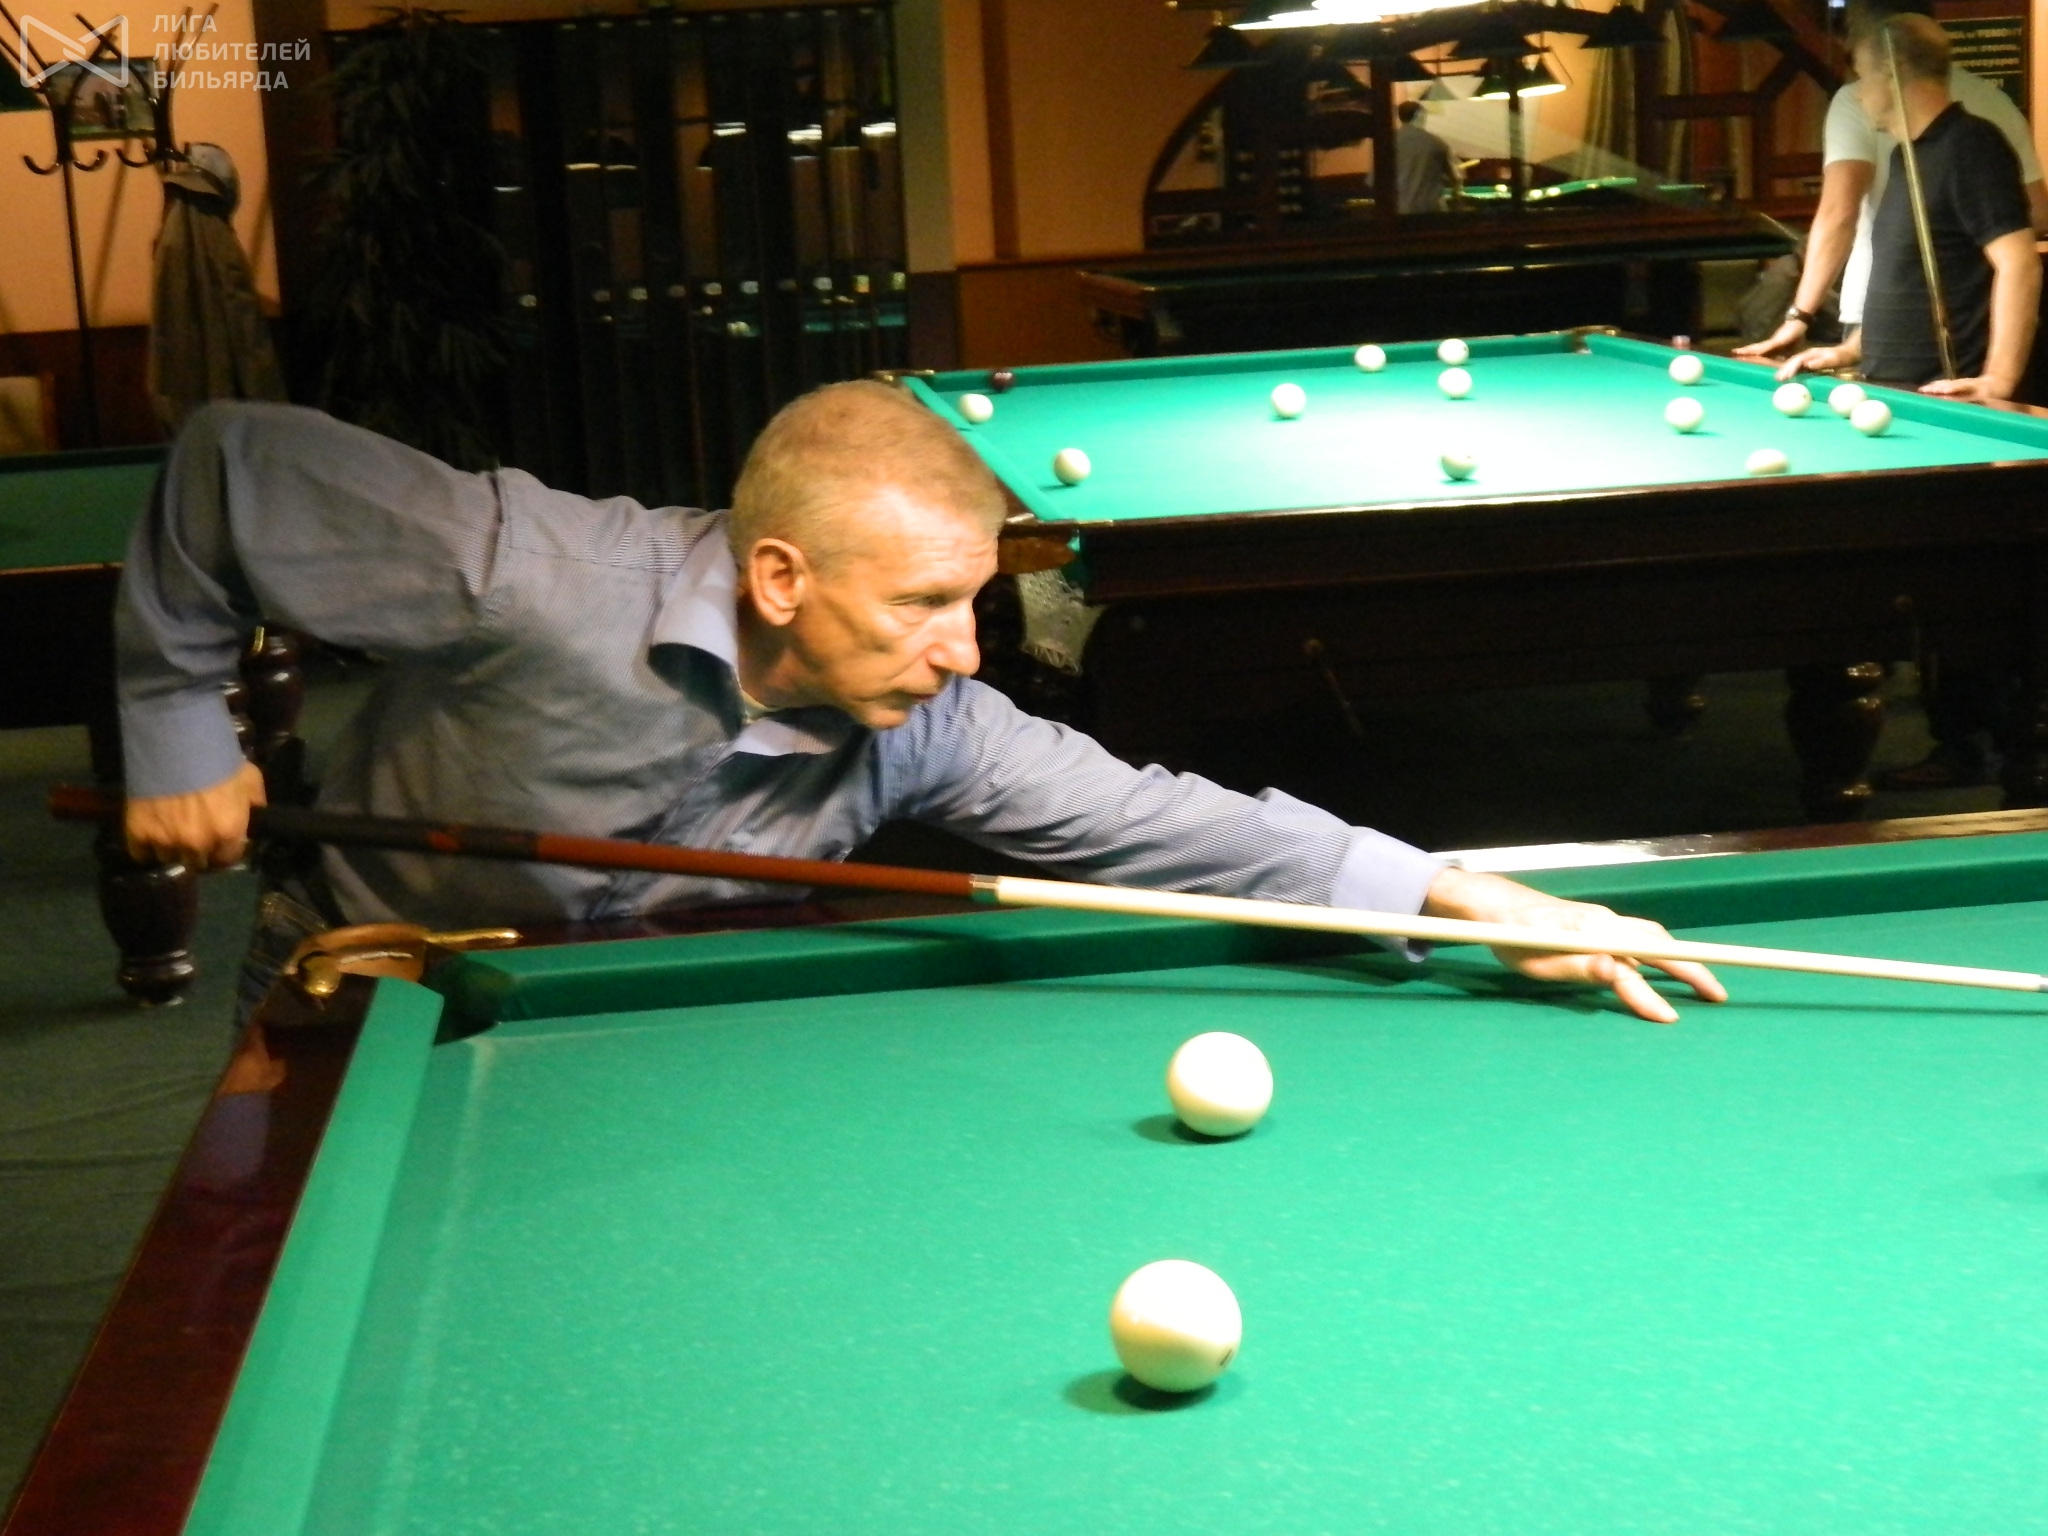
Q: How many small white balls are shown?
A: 13